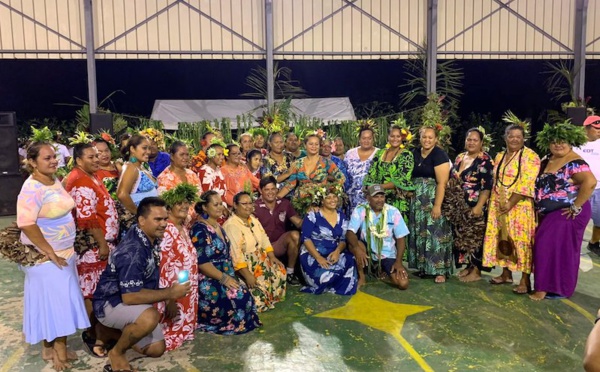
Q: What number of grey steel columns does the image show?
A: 4